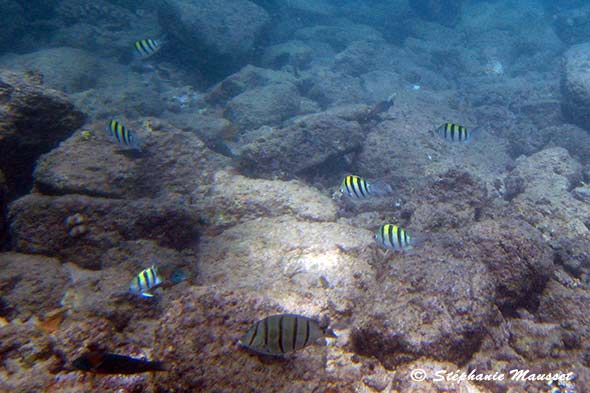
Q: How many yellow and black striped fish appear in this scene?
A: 6